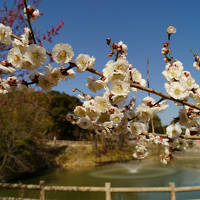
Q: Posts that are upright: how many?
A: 3